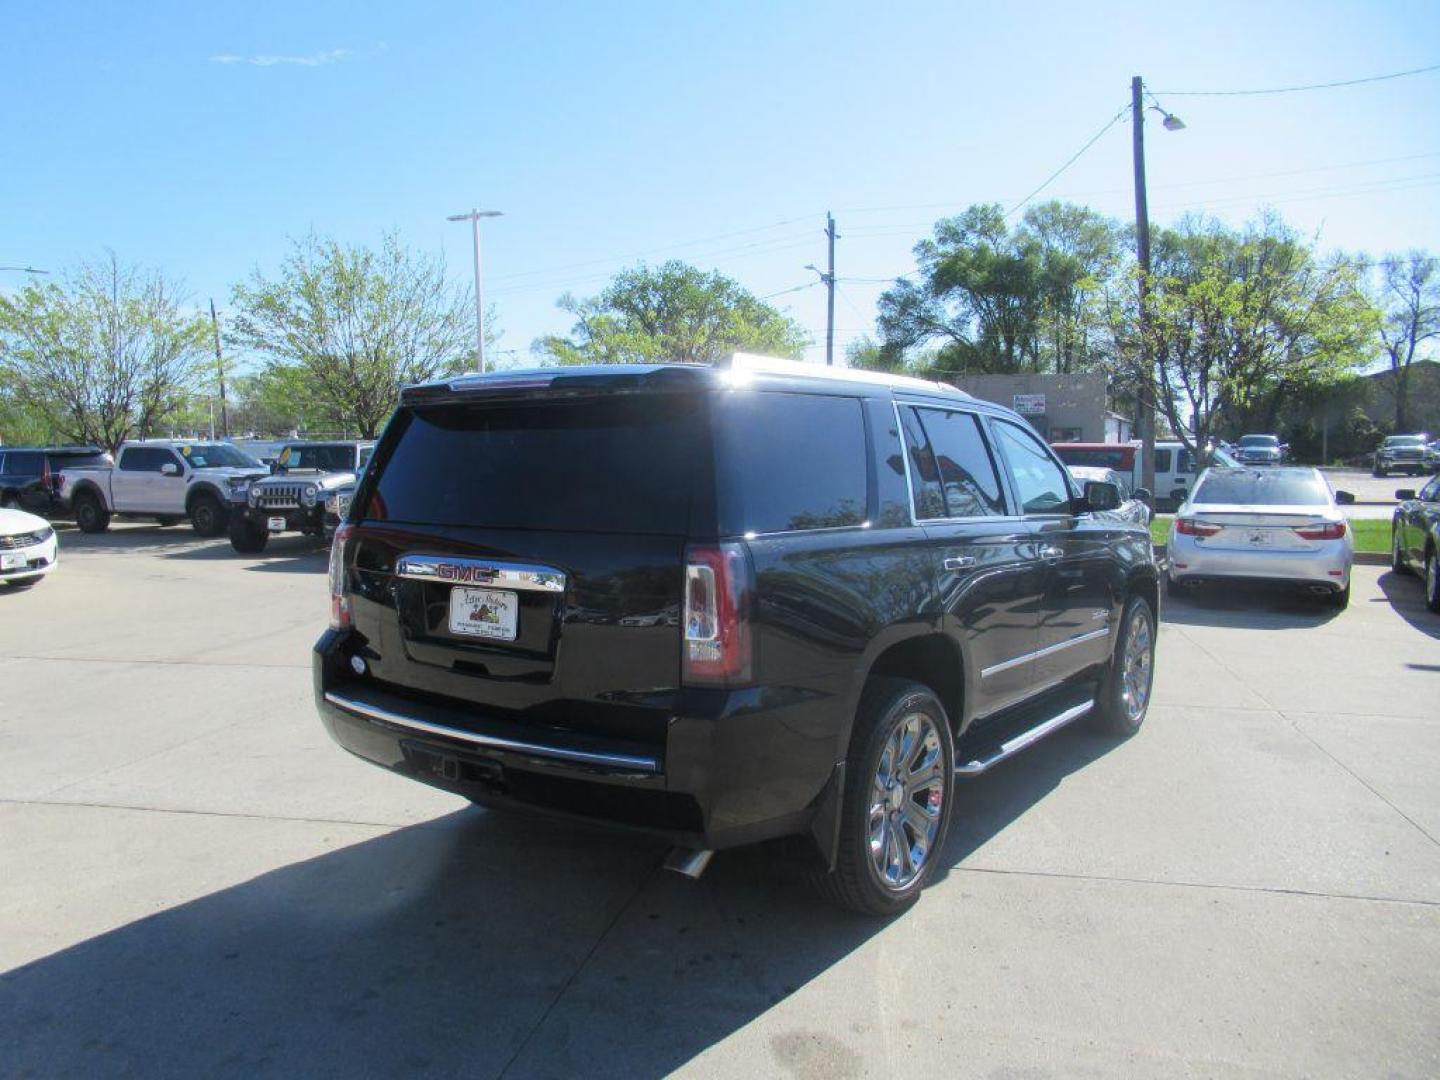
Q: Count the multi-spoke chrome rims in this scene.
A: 2